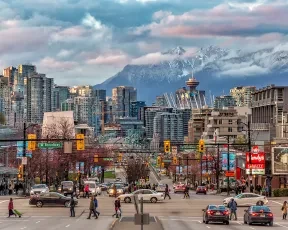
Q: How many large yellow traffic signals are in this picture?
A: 4